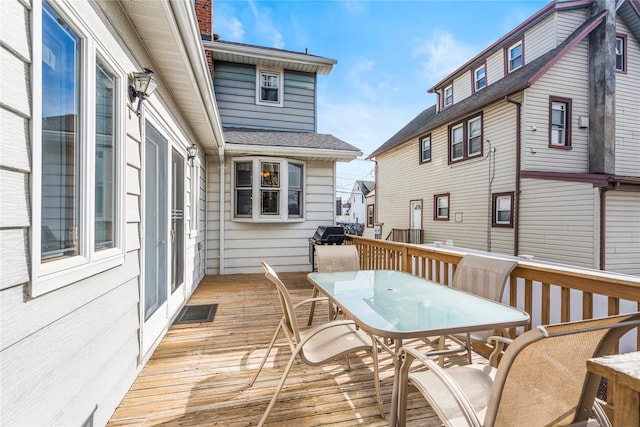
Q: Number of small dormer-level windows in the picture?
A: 3